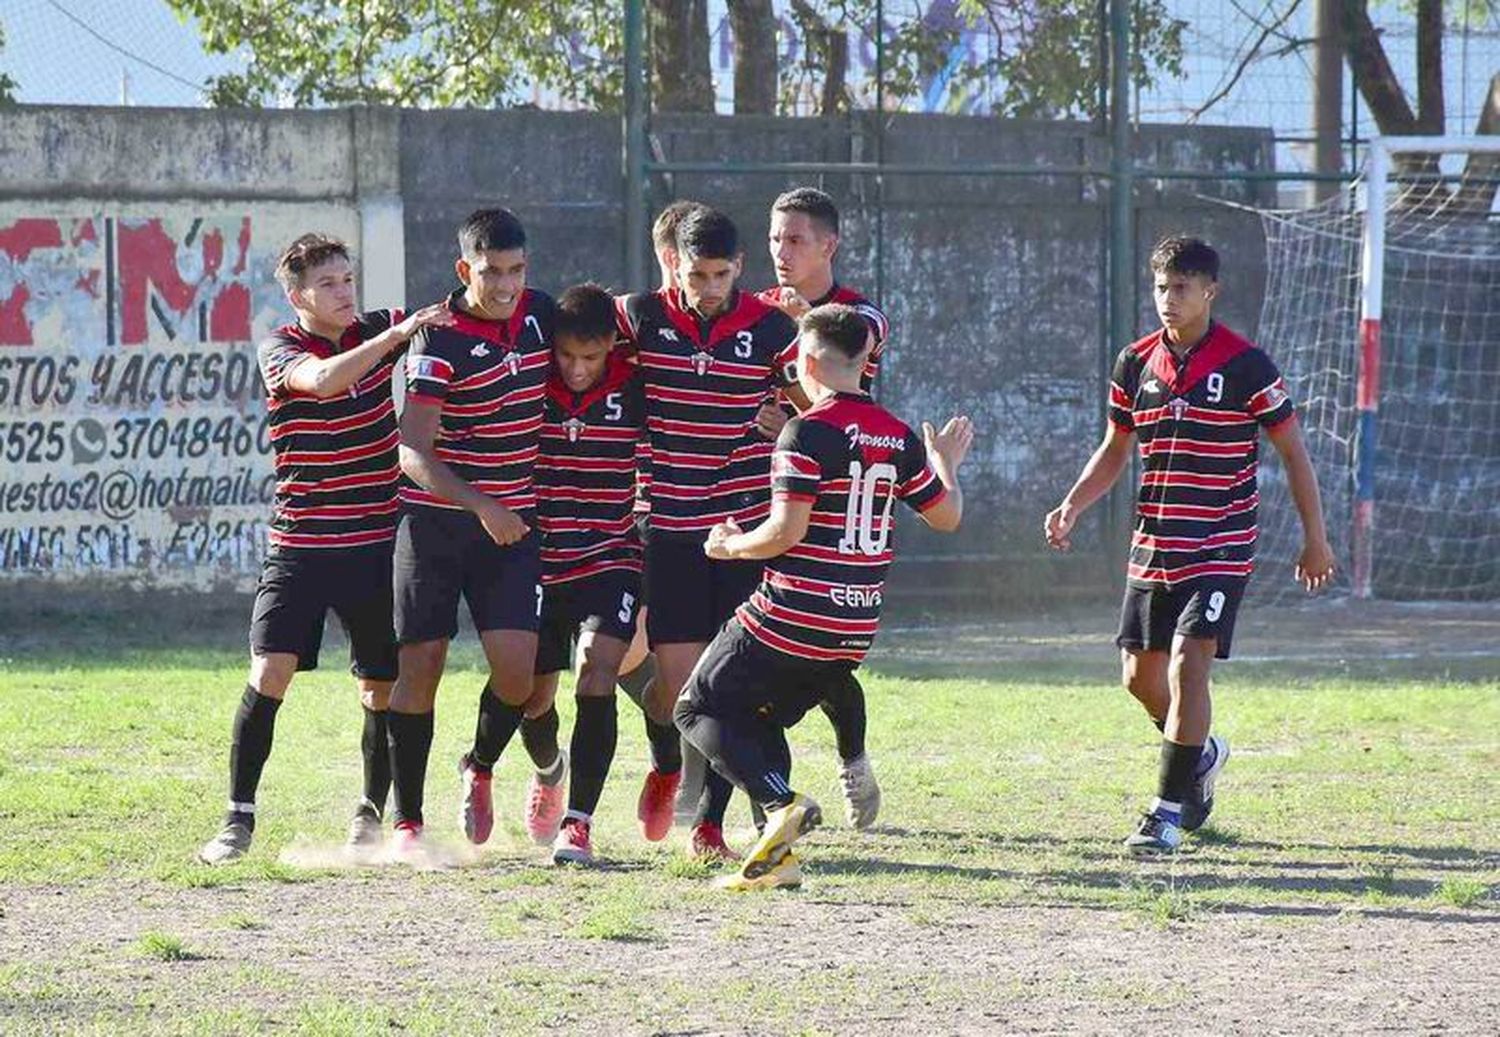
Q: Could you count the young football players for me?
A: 8